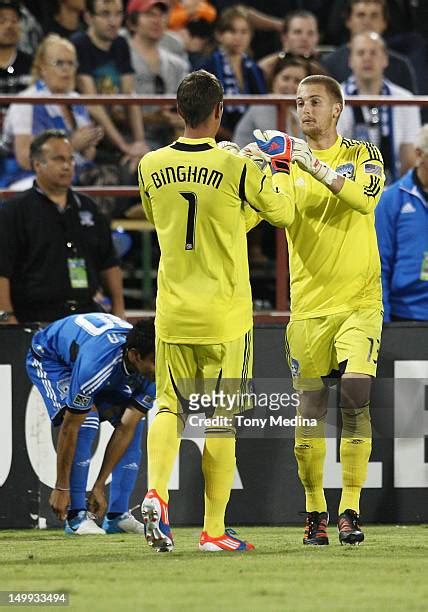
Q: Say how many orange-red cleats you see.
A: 2